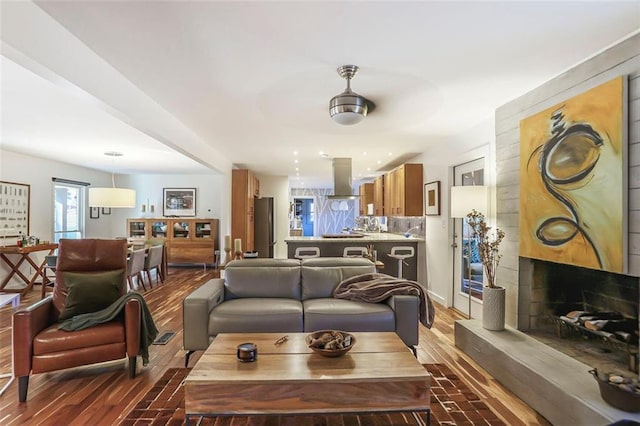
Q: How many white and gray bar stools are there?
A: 3